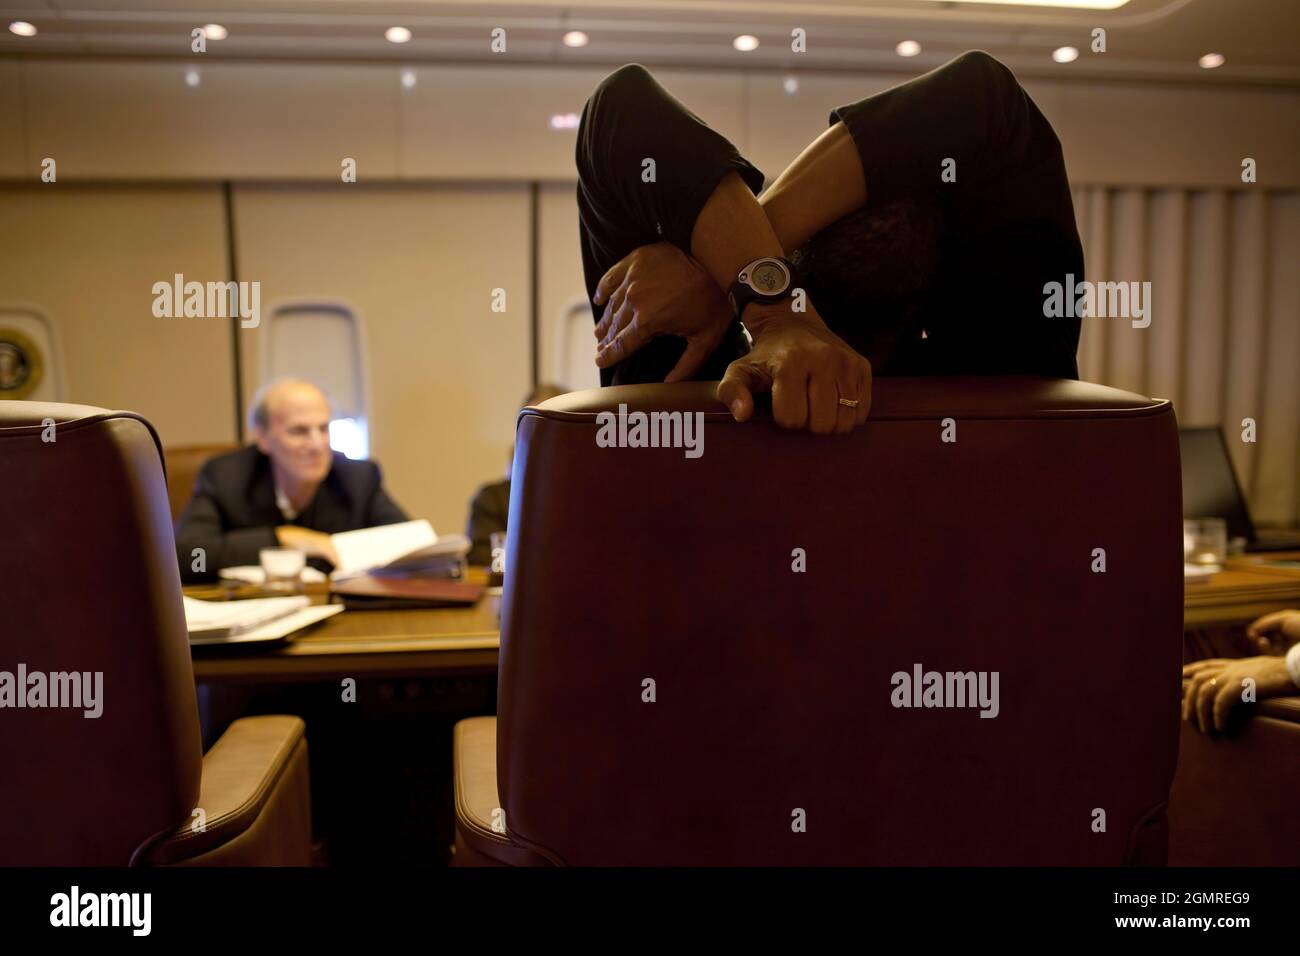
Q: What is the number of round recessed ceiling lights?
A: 8